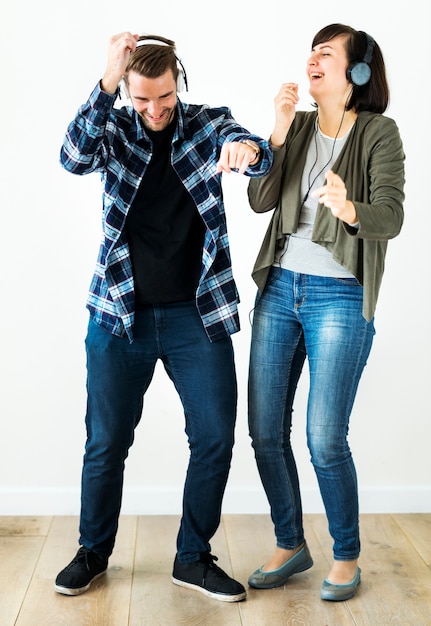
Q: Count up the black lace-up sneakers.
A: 2